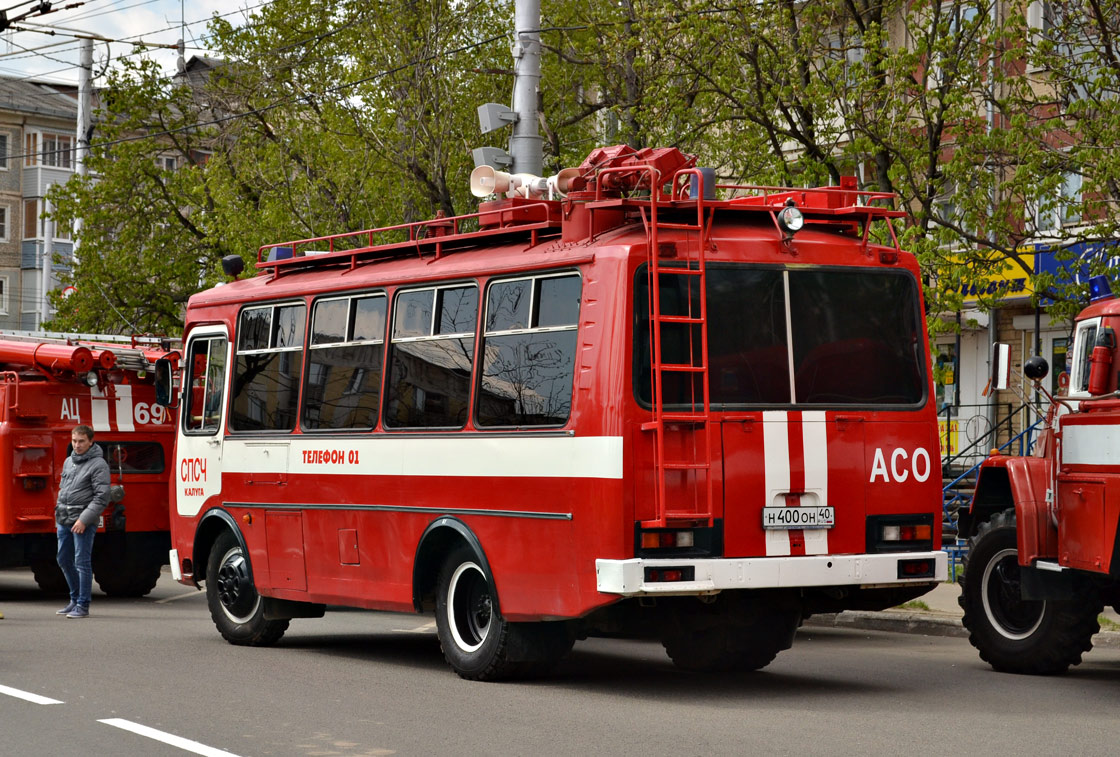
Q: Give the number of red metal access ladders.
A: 1